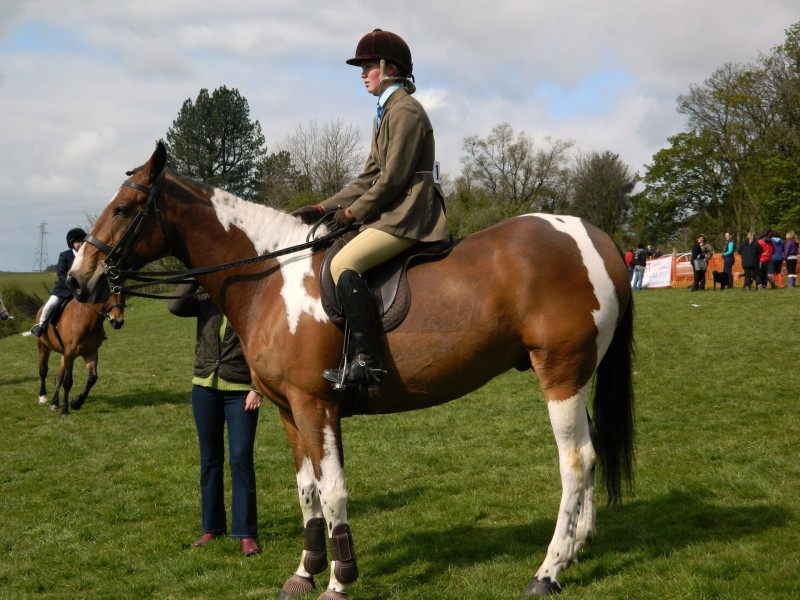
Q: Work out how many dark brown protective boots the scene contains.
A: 2